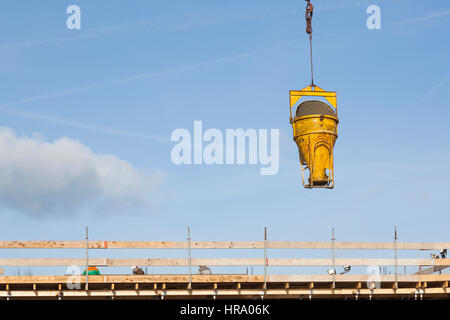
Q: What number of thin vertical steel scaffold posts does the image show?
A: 5